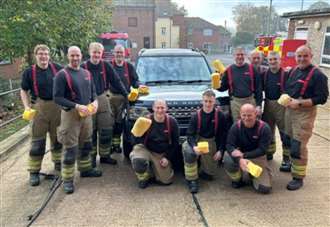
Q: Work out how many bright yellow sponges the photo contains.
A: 10